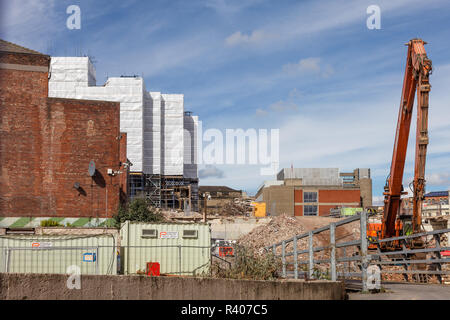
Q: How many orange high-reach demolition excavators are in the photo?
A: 1